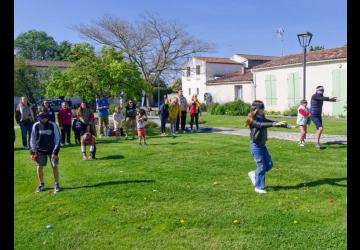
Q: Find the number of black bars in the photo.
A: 2